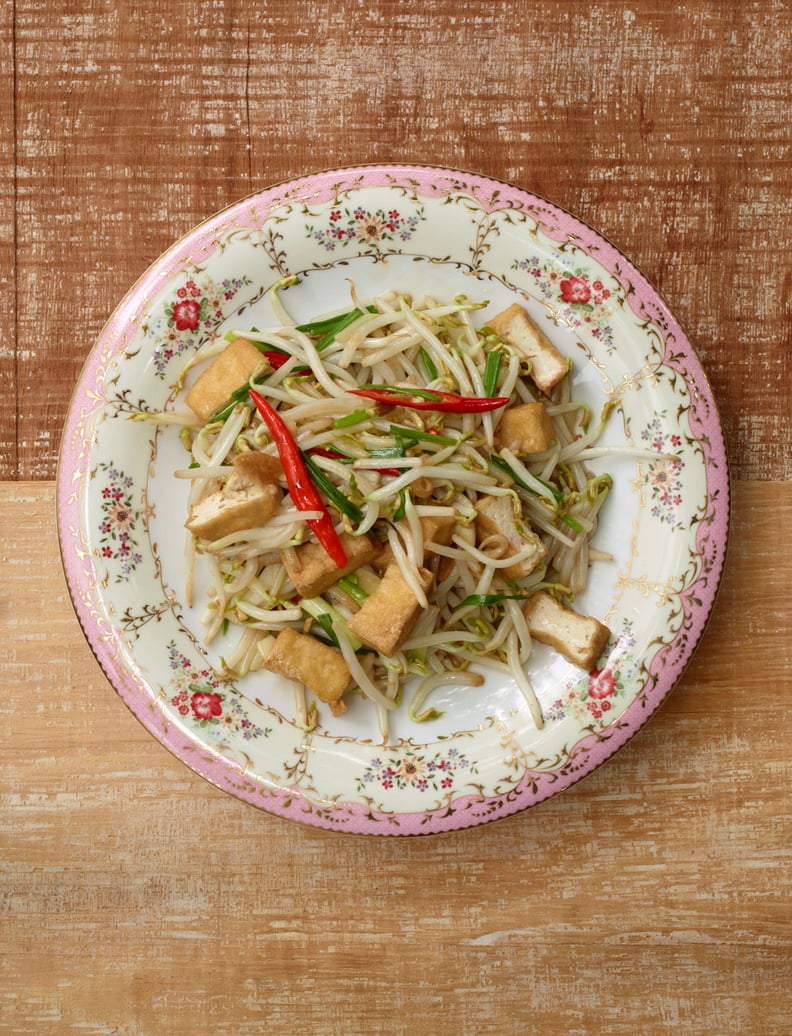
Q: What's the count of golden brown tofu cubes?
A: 10